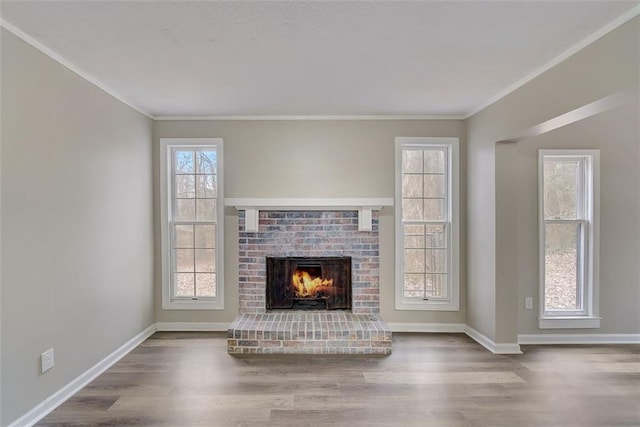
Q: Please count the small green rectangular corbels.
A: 0